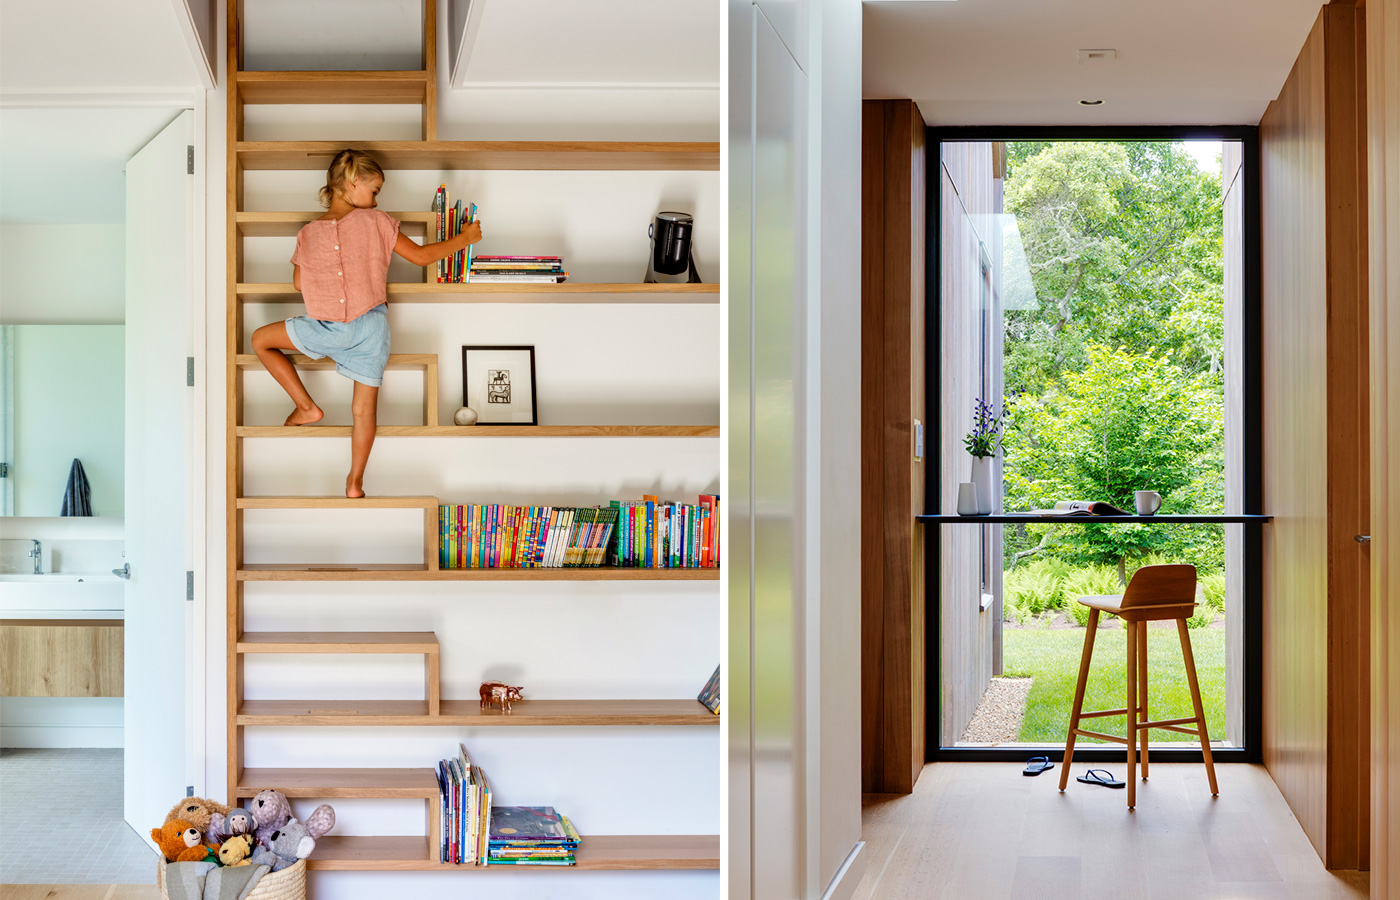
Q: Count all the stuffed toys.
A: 6